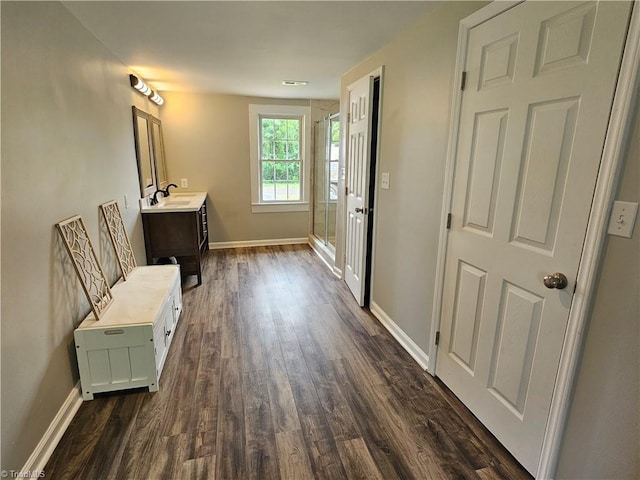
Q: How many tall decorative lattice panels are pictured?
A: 2